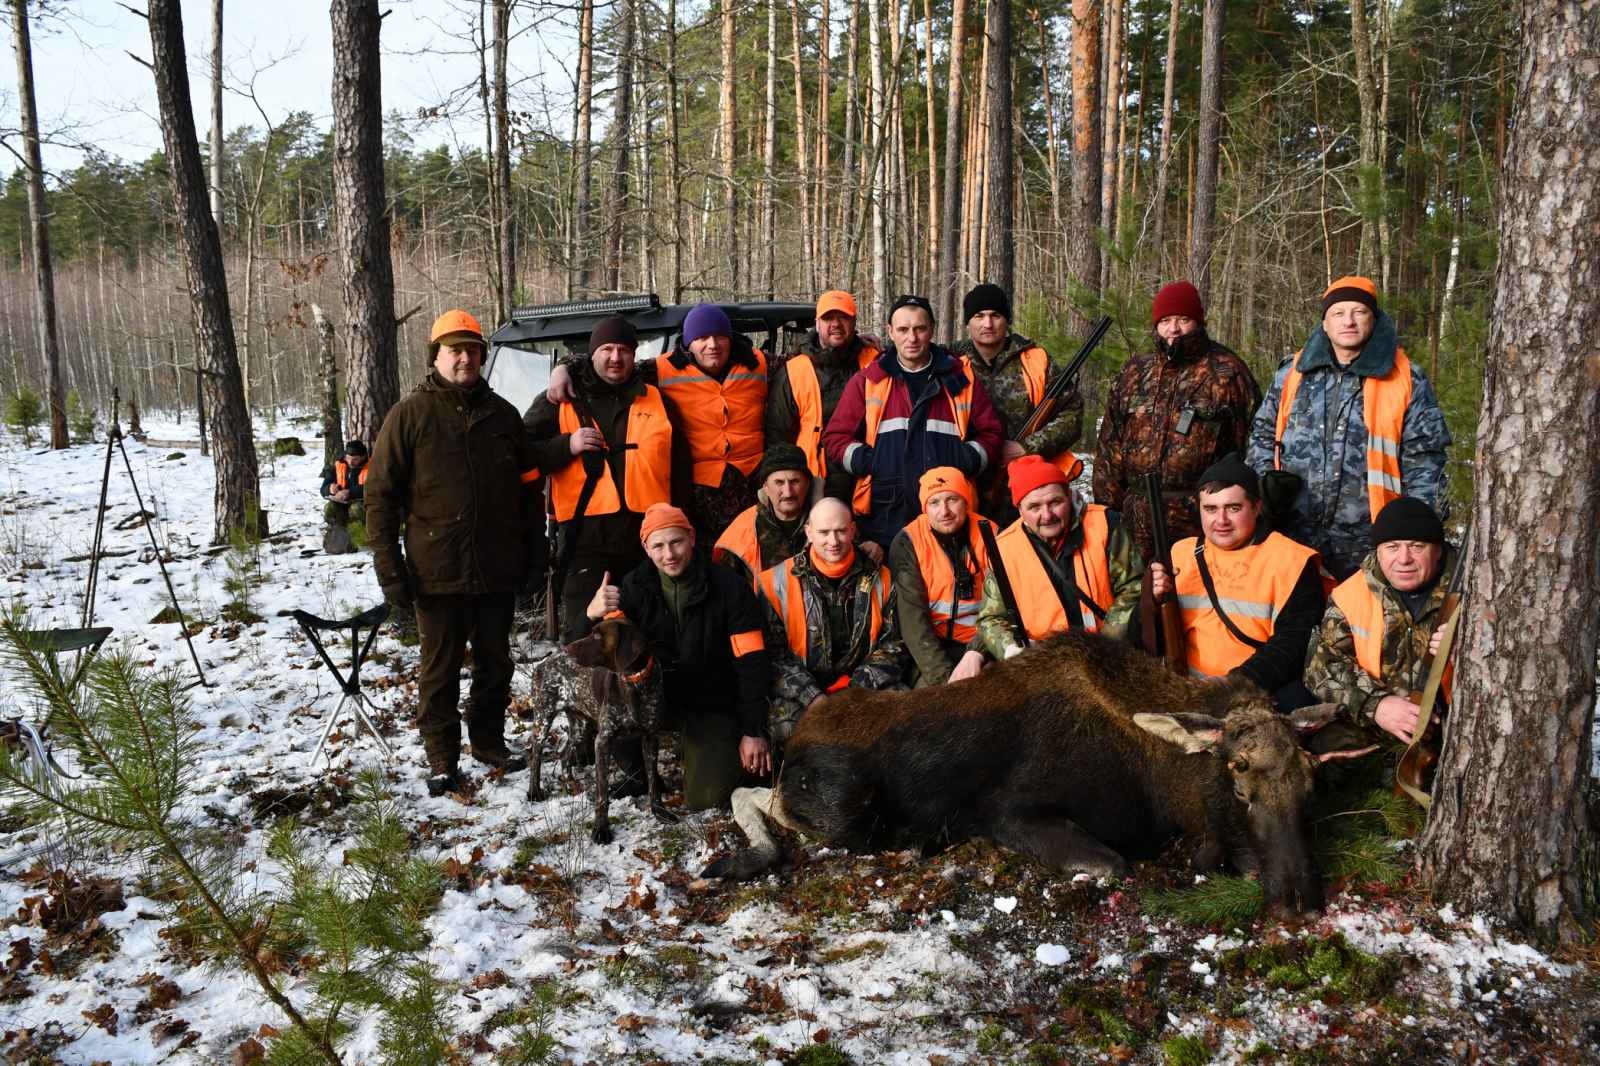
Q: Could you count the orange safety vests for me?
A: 13